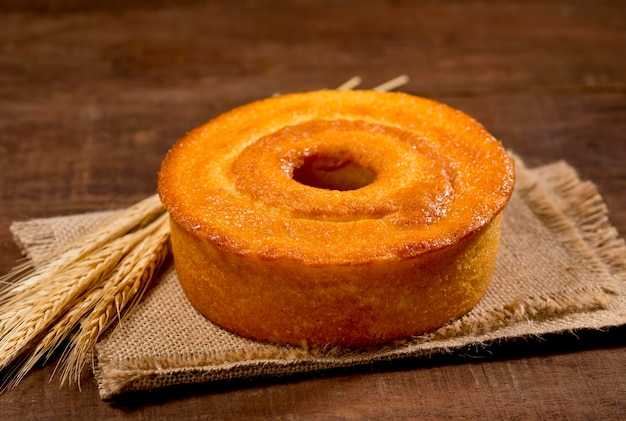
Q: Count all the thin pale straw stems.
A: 2